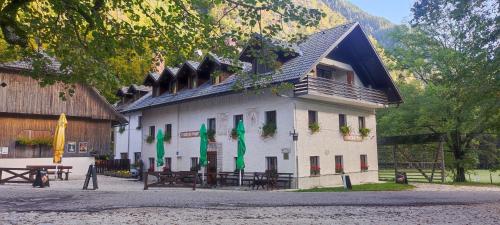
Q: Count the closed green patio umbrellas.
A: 3